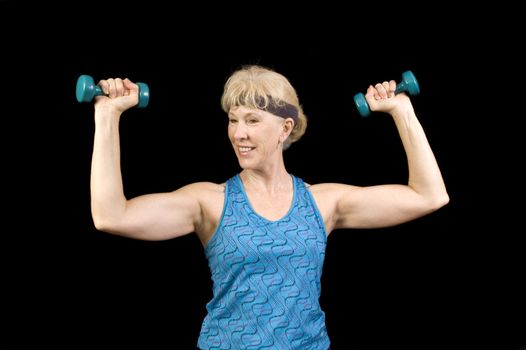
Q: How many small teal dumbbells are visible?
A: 2